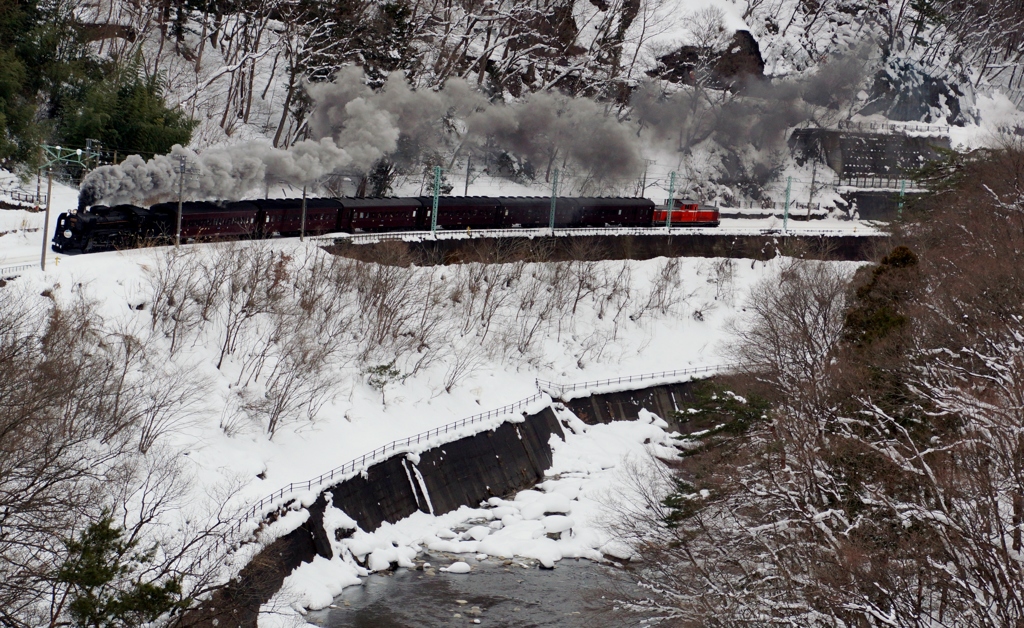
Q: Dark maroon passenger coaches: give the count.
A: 6